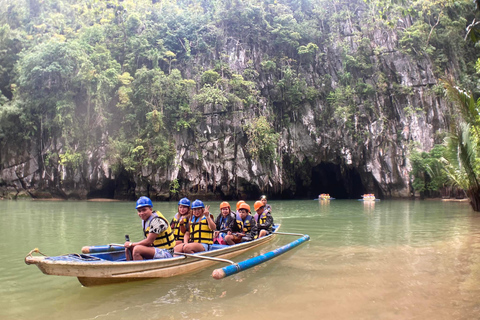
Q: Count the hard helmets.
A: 7